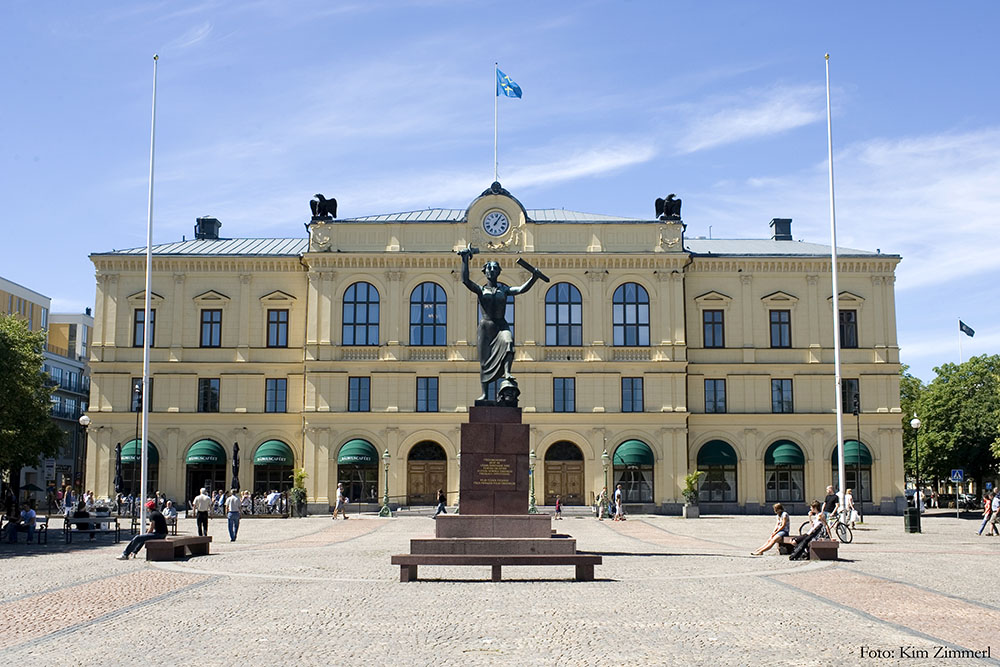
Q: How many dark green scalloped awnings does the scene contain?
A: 8